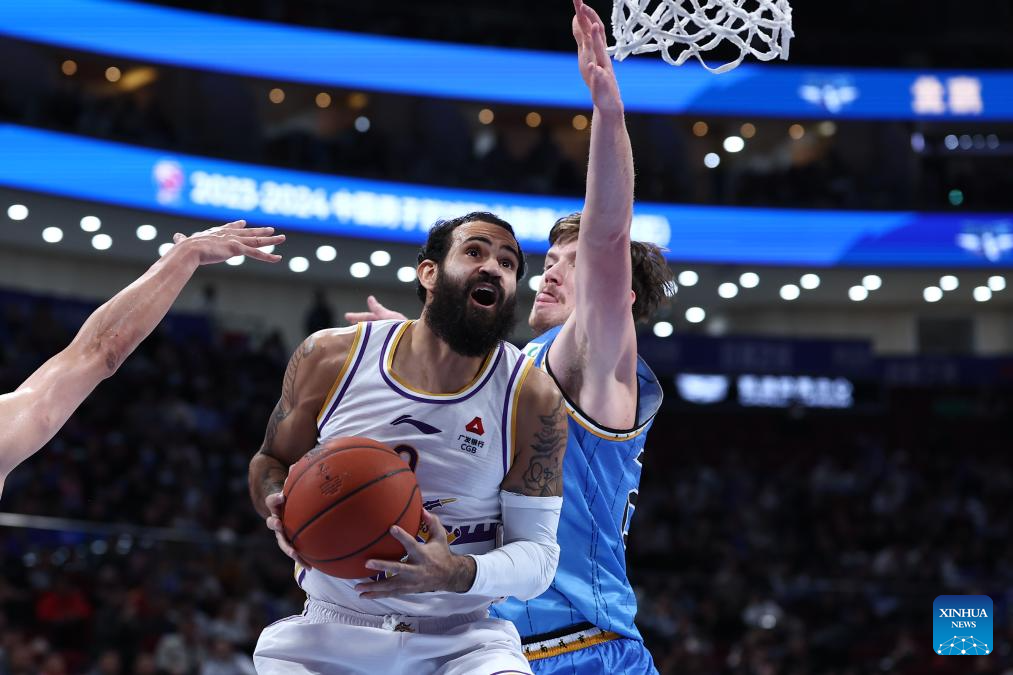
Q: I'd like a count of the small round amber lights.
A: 10